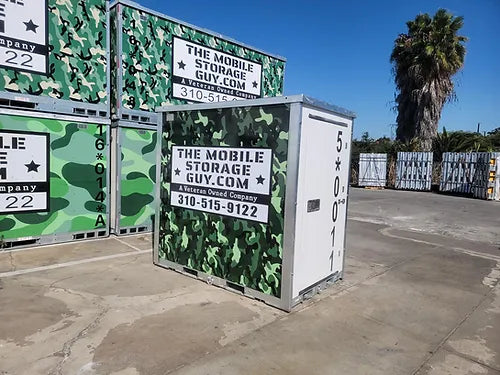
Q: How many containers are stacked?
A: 4